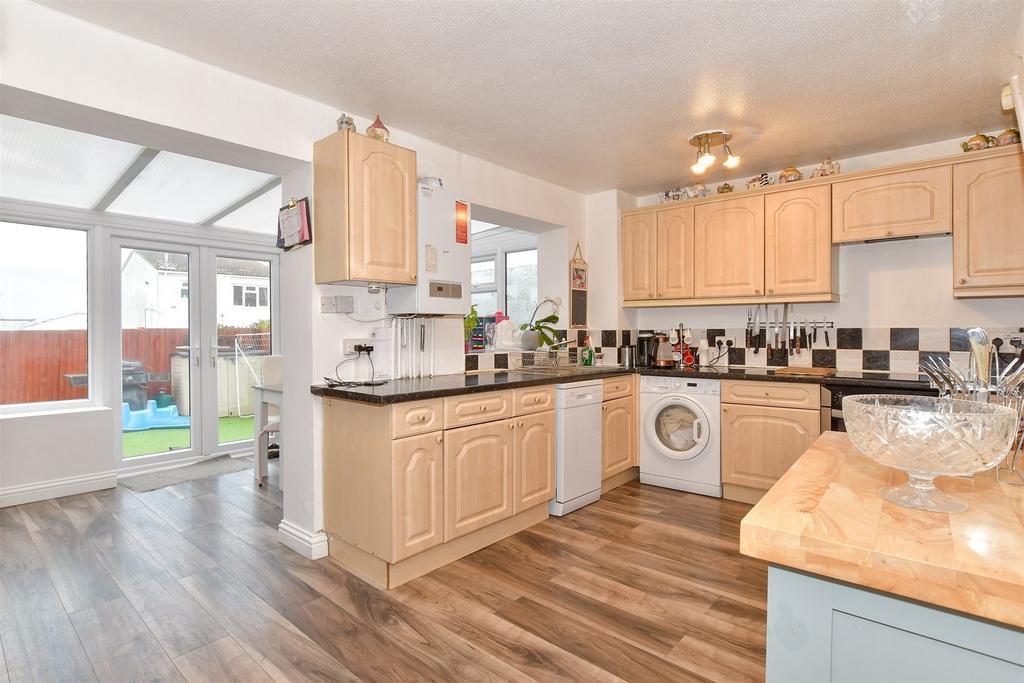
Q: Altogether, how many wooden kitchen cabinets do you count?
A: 12